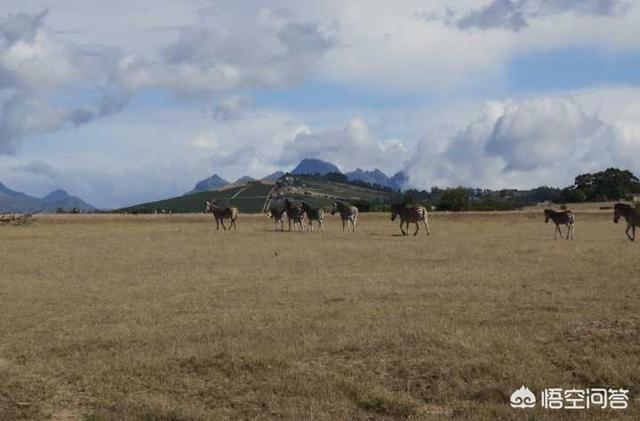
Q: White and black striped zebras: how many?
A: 8